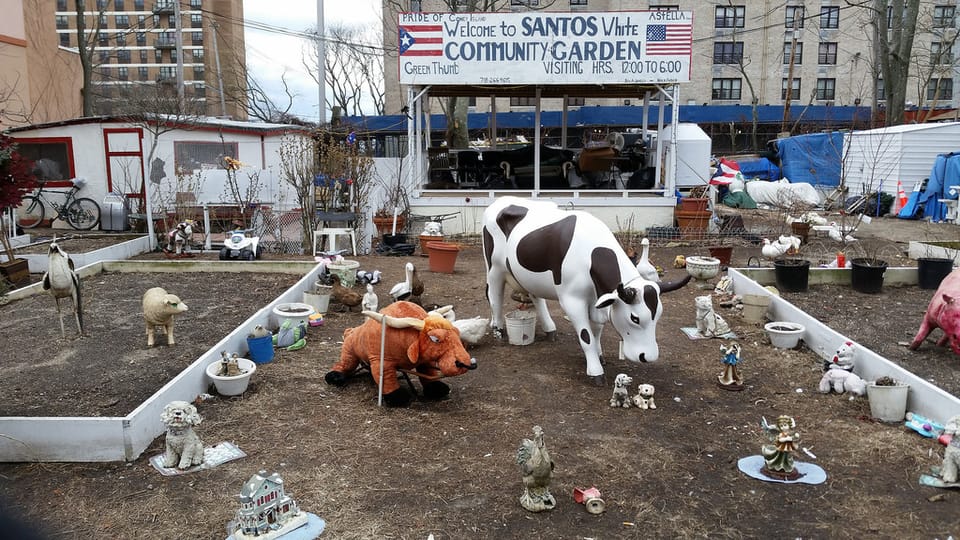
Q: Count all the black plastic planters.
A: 3